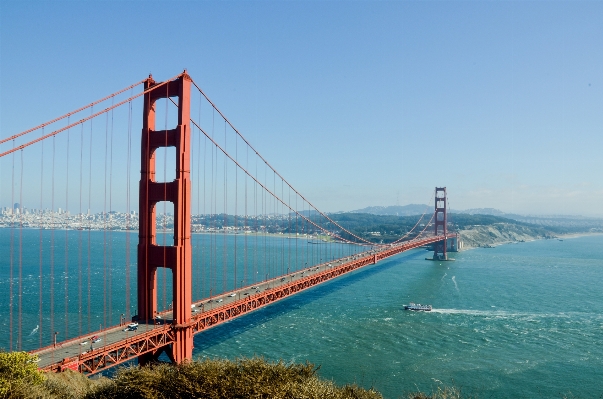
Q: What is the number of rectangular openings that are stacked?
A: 4